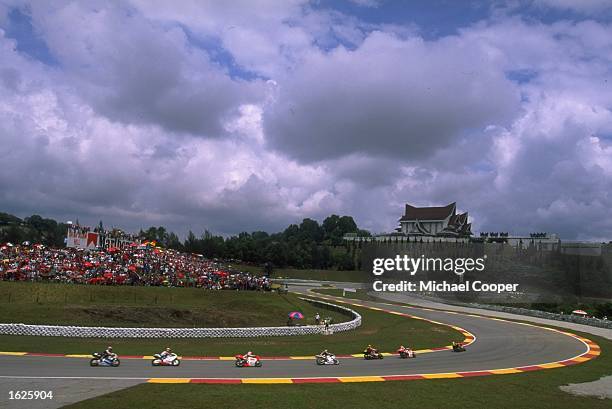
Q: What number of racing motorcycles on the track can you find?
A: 7